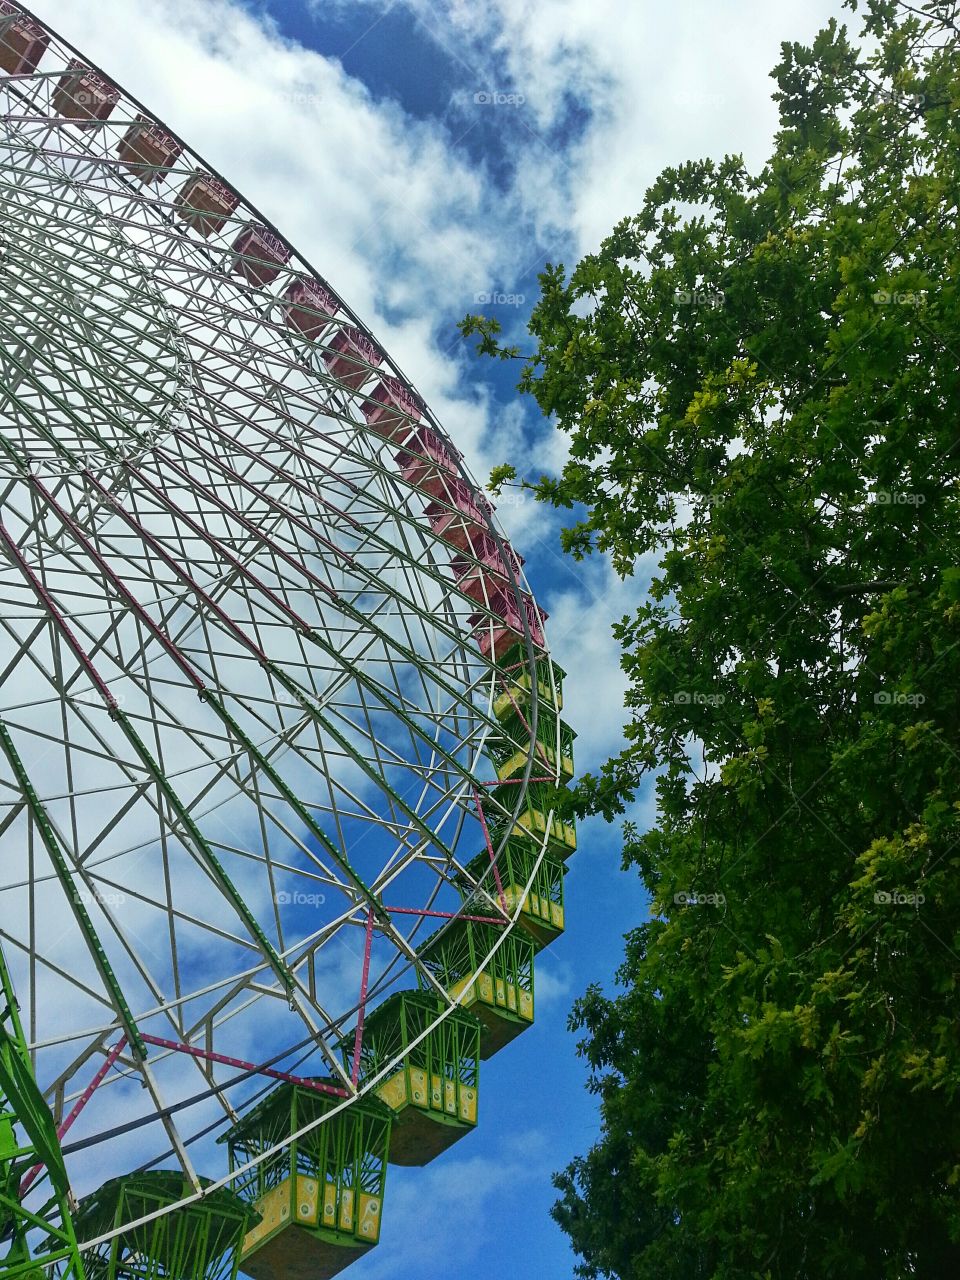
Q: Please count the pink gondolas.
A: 12